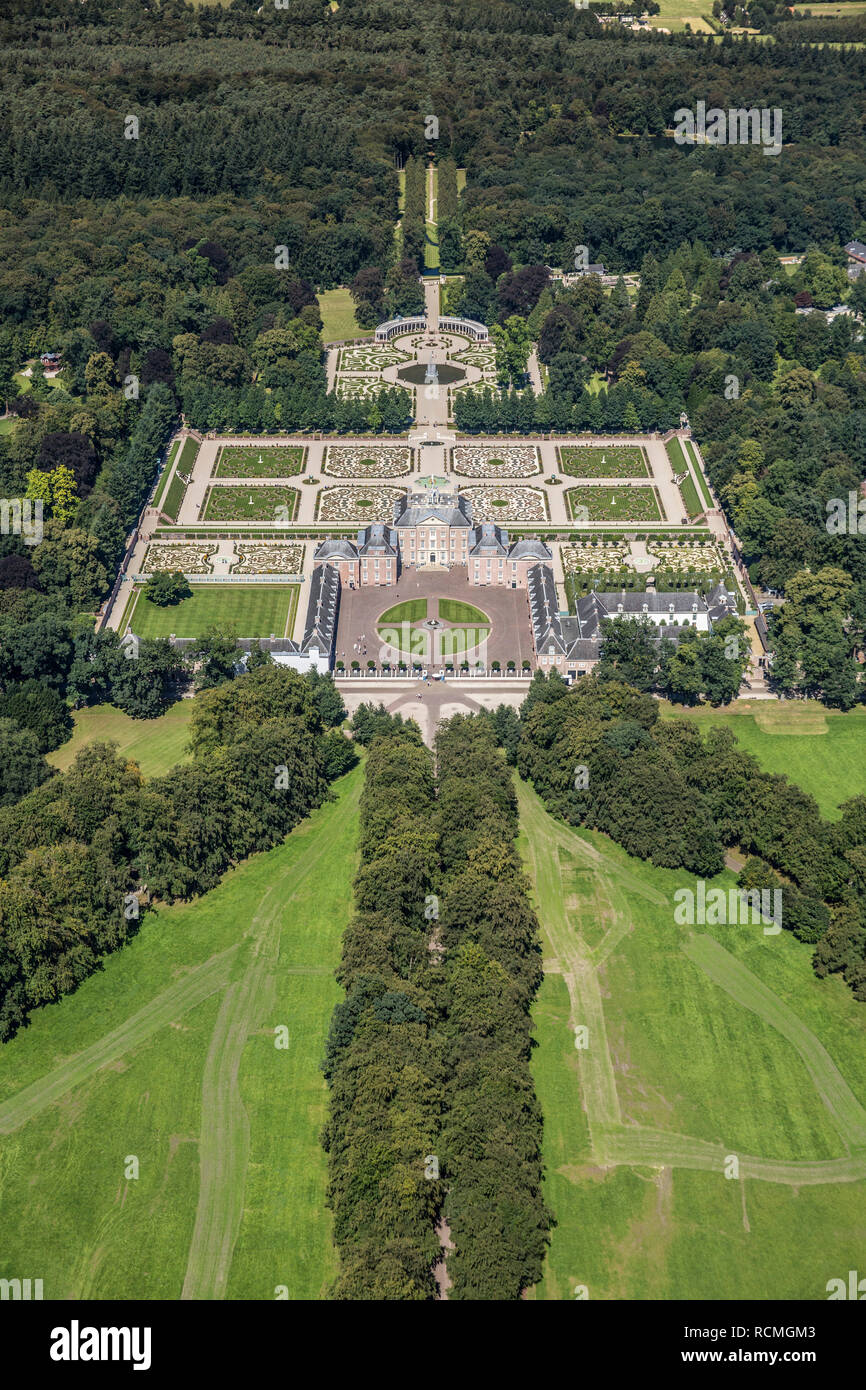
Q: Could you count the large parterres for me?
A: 8